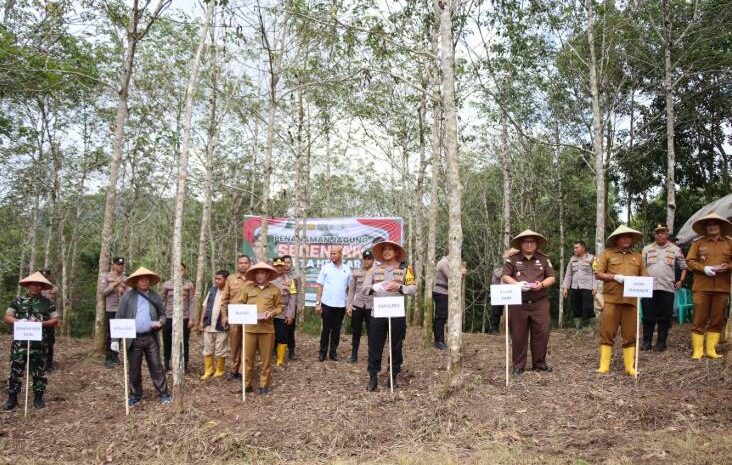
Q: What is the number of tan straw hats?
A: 7